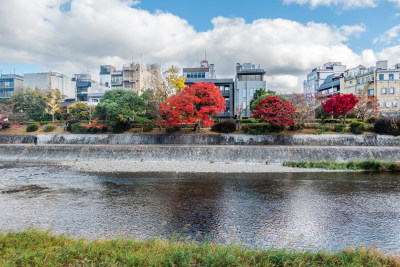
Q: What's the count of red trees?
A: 3